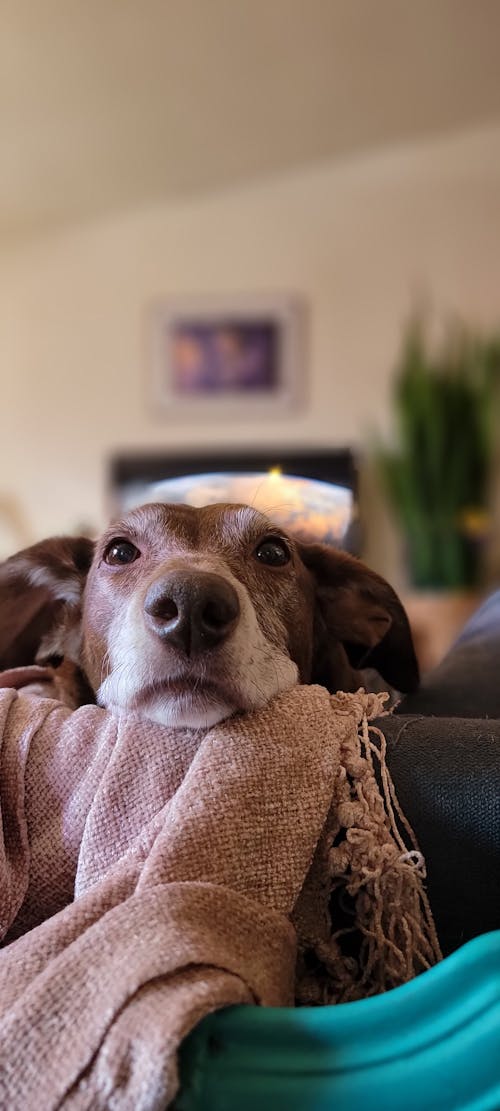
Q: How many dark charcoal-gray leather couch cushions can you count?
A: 2